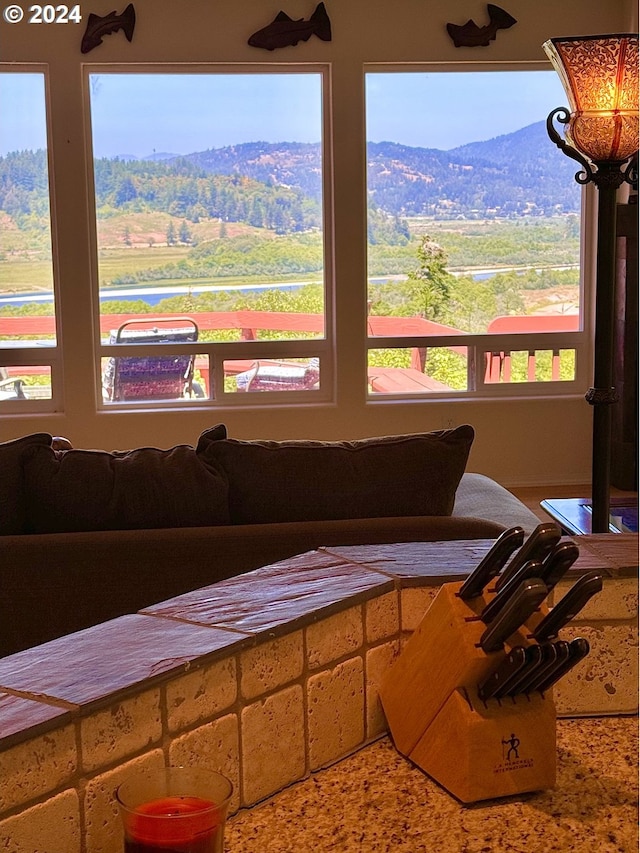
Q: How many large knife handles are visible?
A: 6